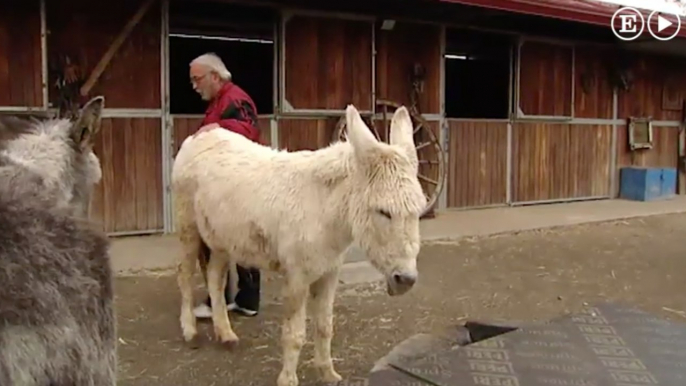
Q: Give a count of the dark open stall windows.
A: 2